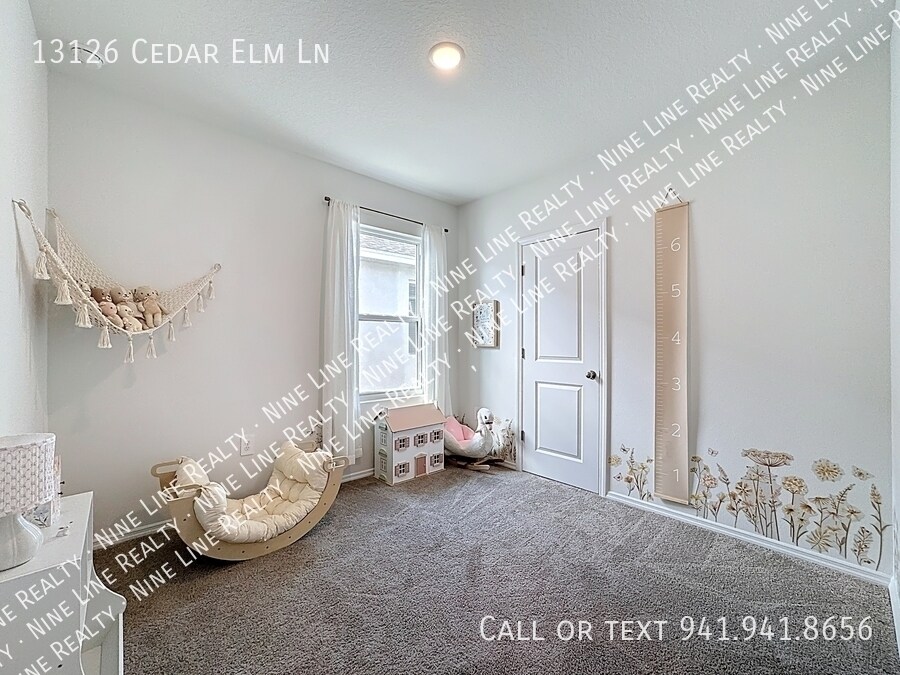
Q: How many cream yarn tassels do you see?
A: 10